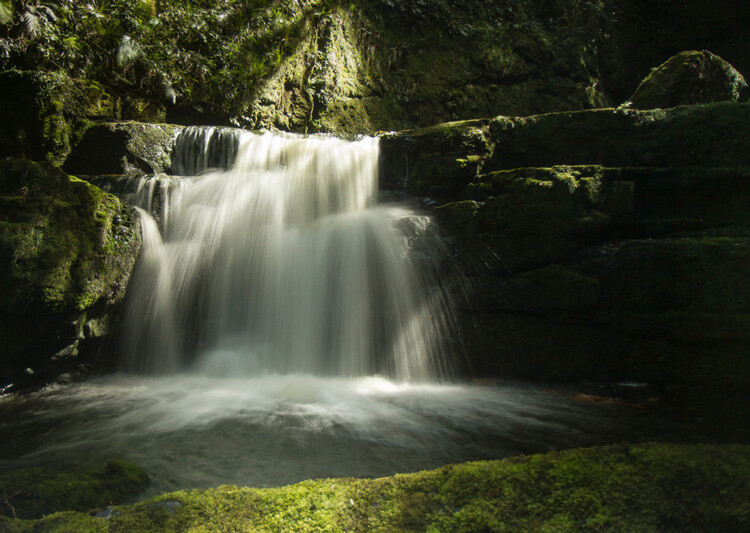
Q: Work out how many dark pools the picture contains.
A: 1